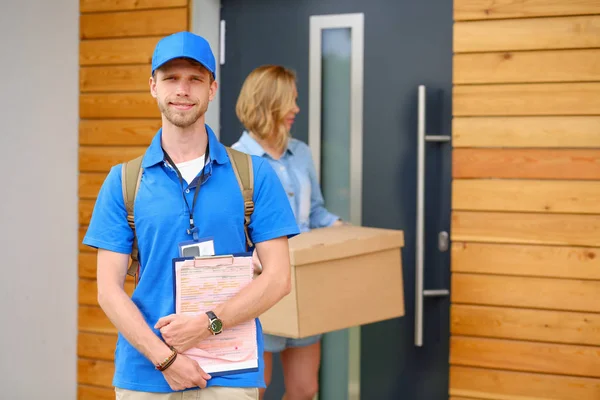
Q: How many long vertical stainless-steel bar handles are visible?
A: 1